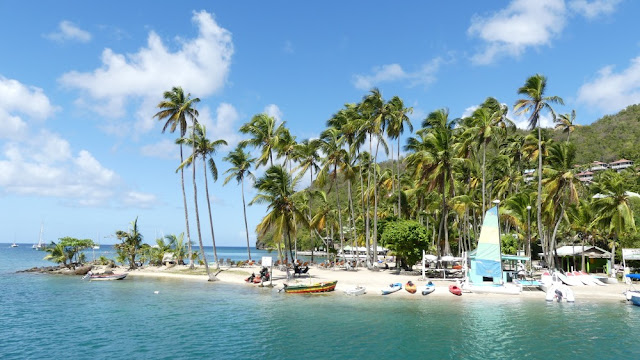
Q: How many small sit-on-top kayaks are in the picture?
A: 4